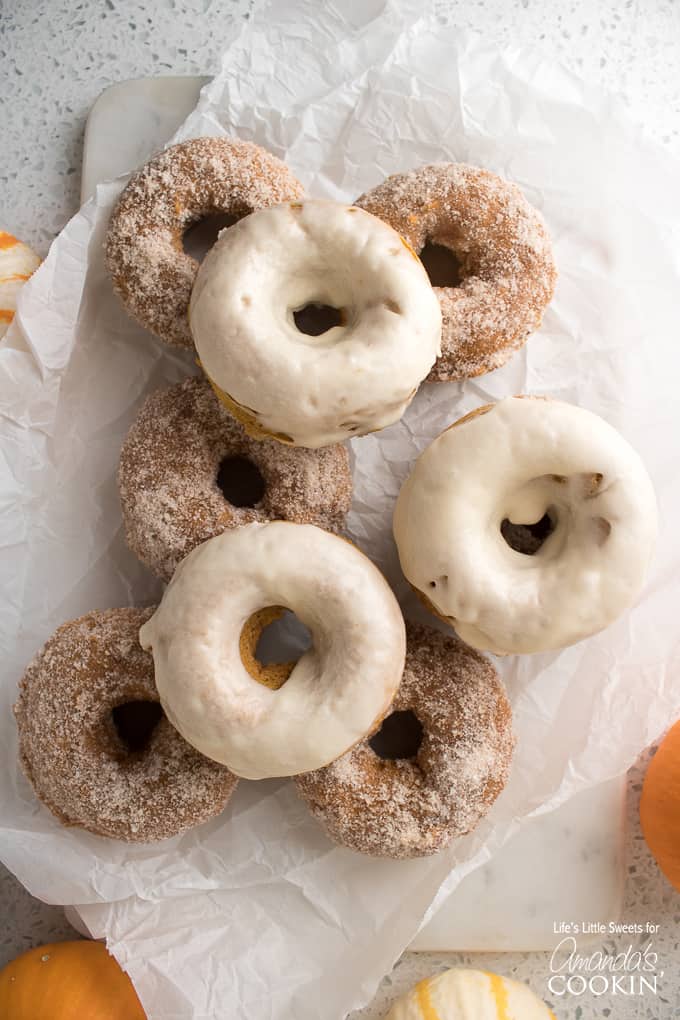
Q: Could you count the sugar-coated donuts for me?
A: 5